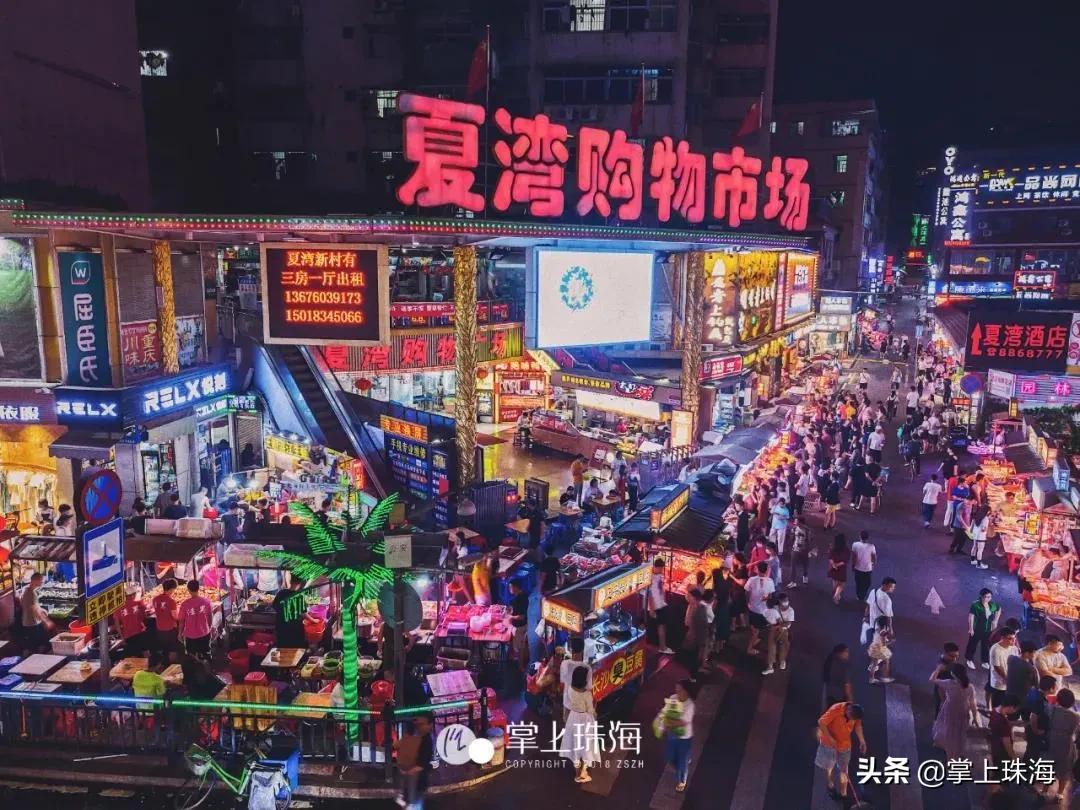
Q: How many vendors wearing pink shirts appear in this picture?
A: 3